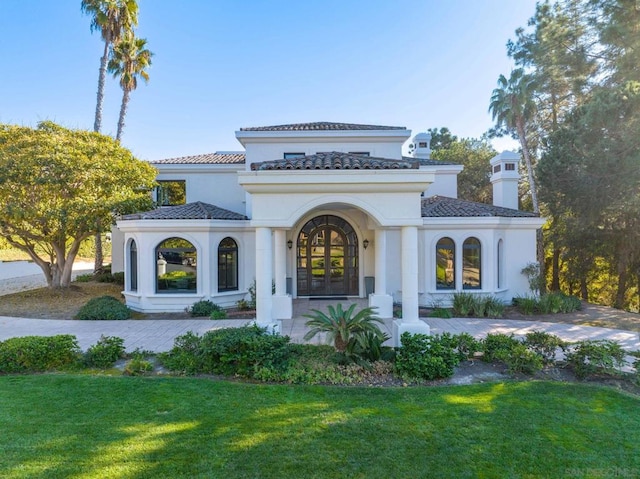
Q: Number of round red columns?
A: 0